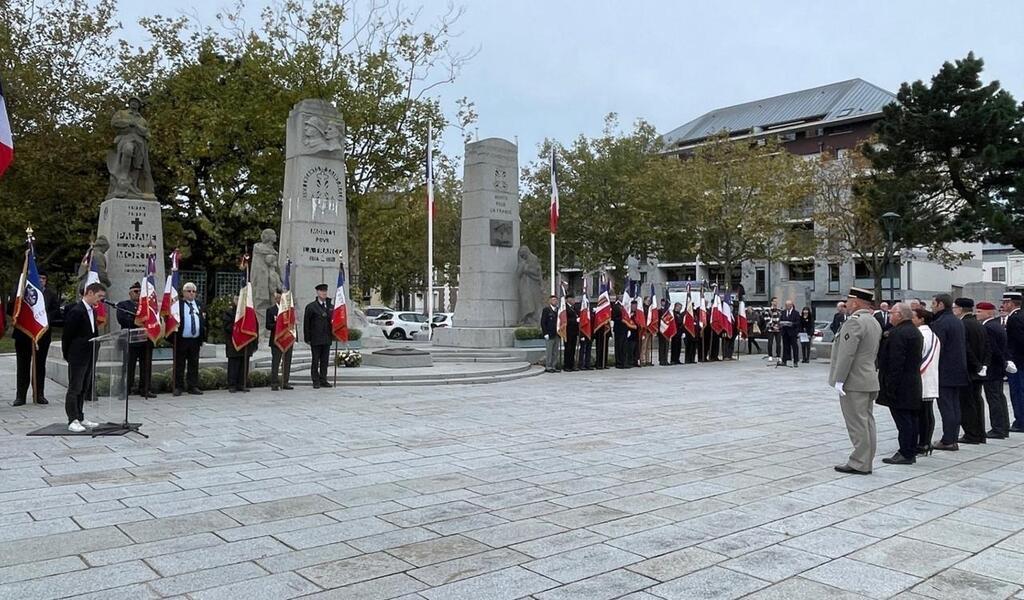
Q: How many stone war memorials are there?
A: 3